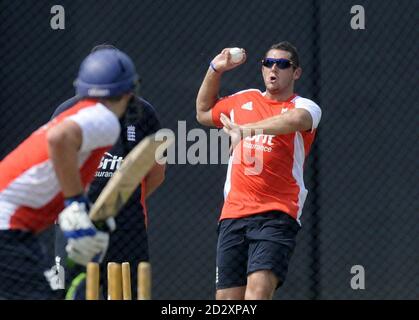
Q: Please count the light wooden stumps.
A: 4